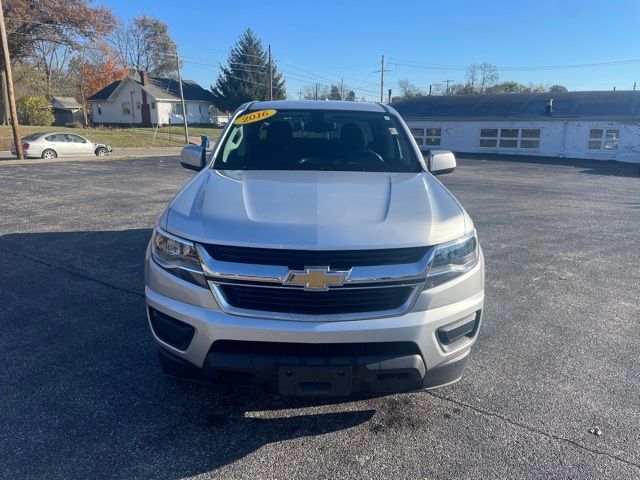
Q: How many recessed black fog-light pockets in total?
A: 2